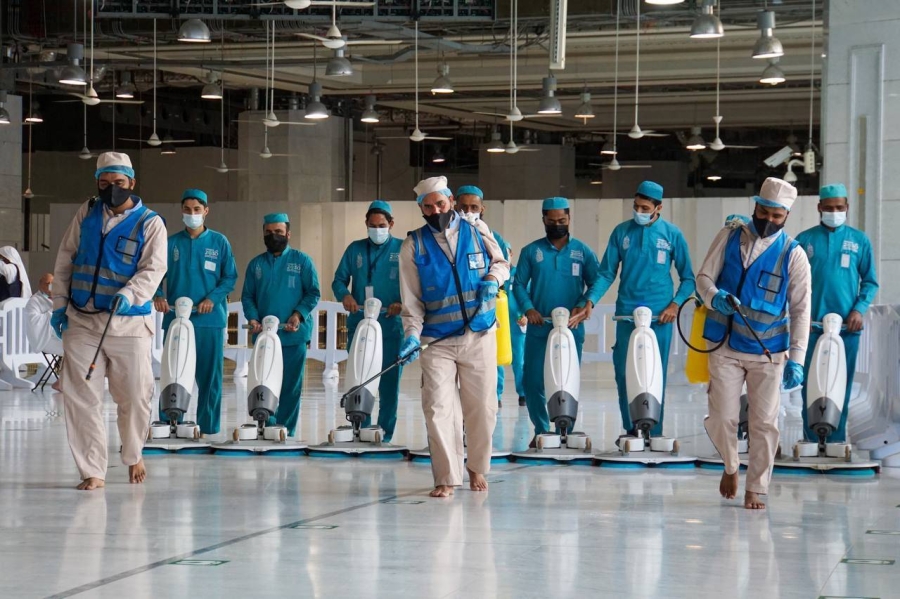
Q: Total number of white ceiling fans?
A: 15